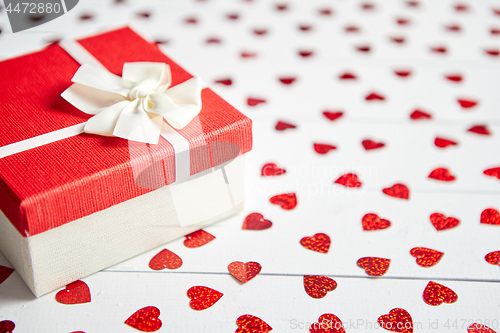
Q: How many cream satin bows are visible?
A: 1